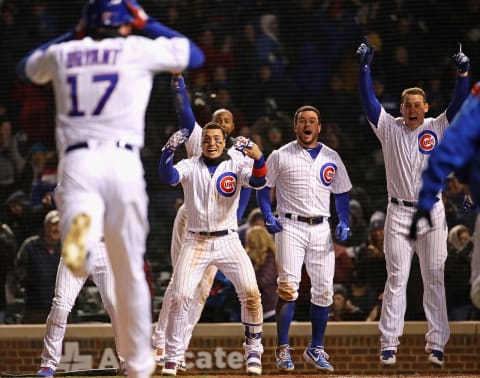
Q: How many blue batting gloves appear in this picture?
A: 4